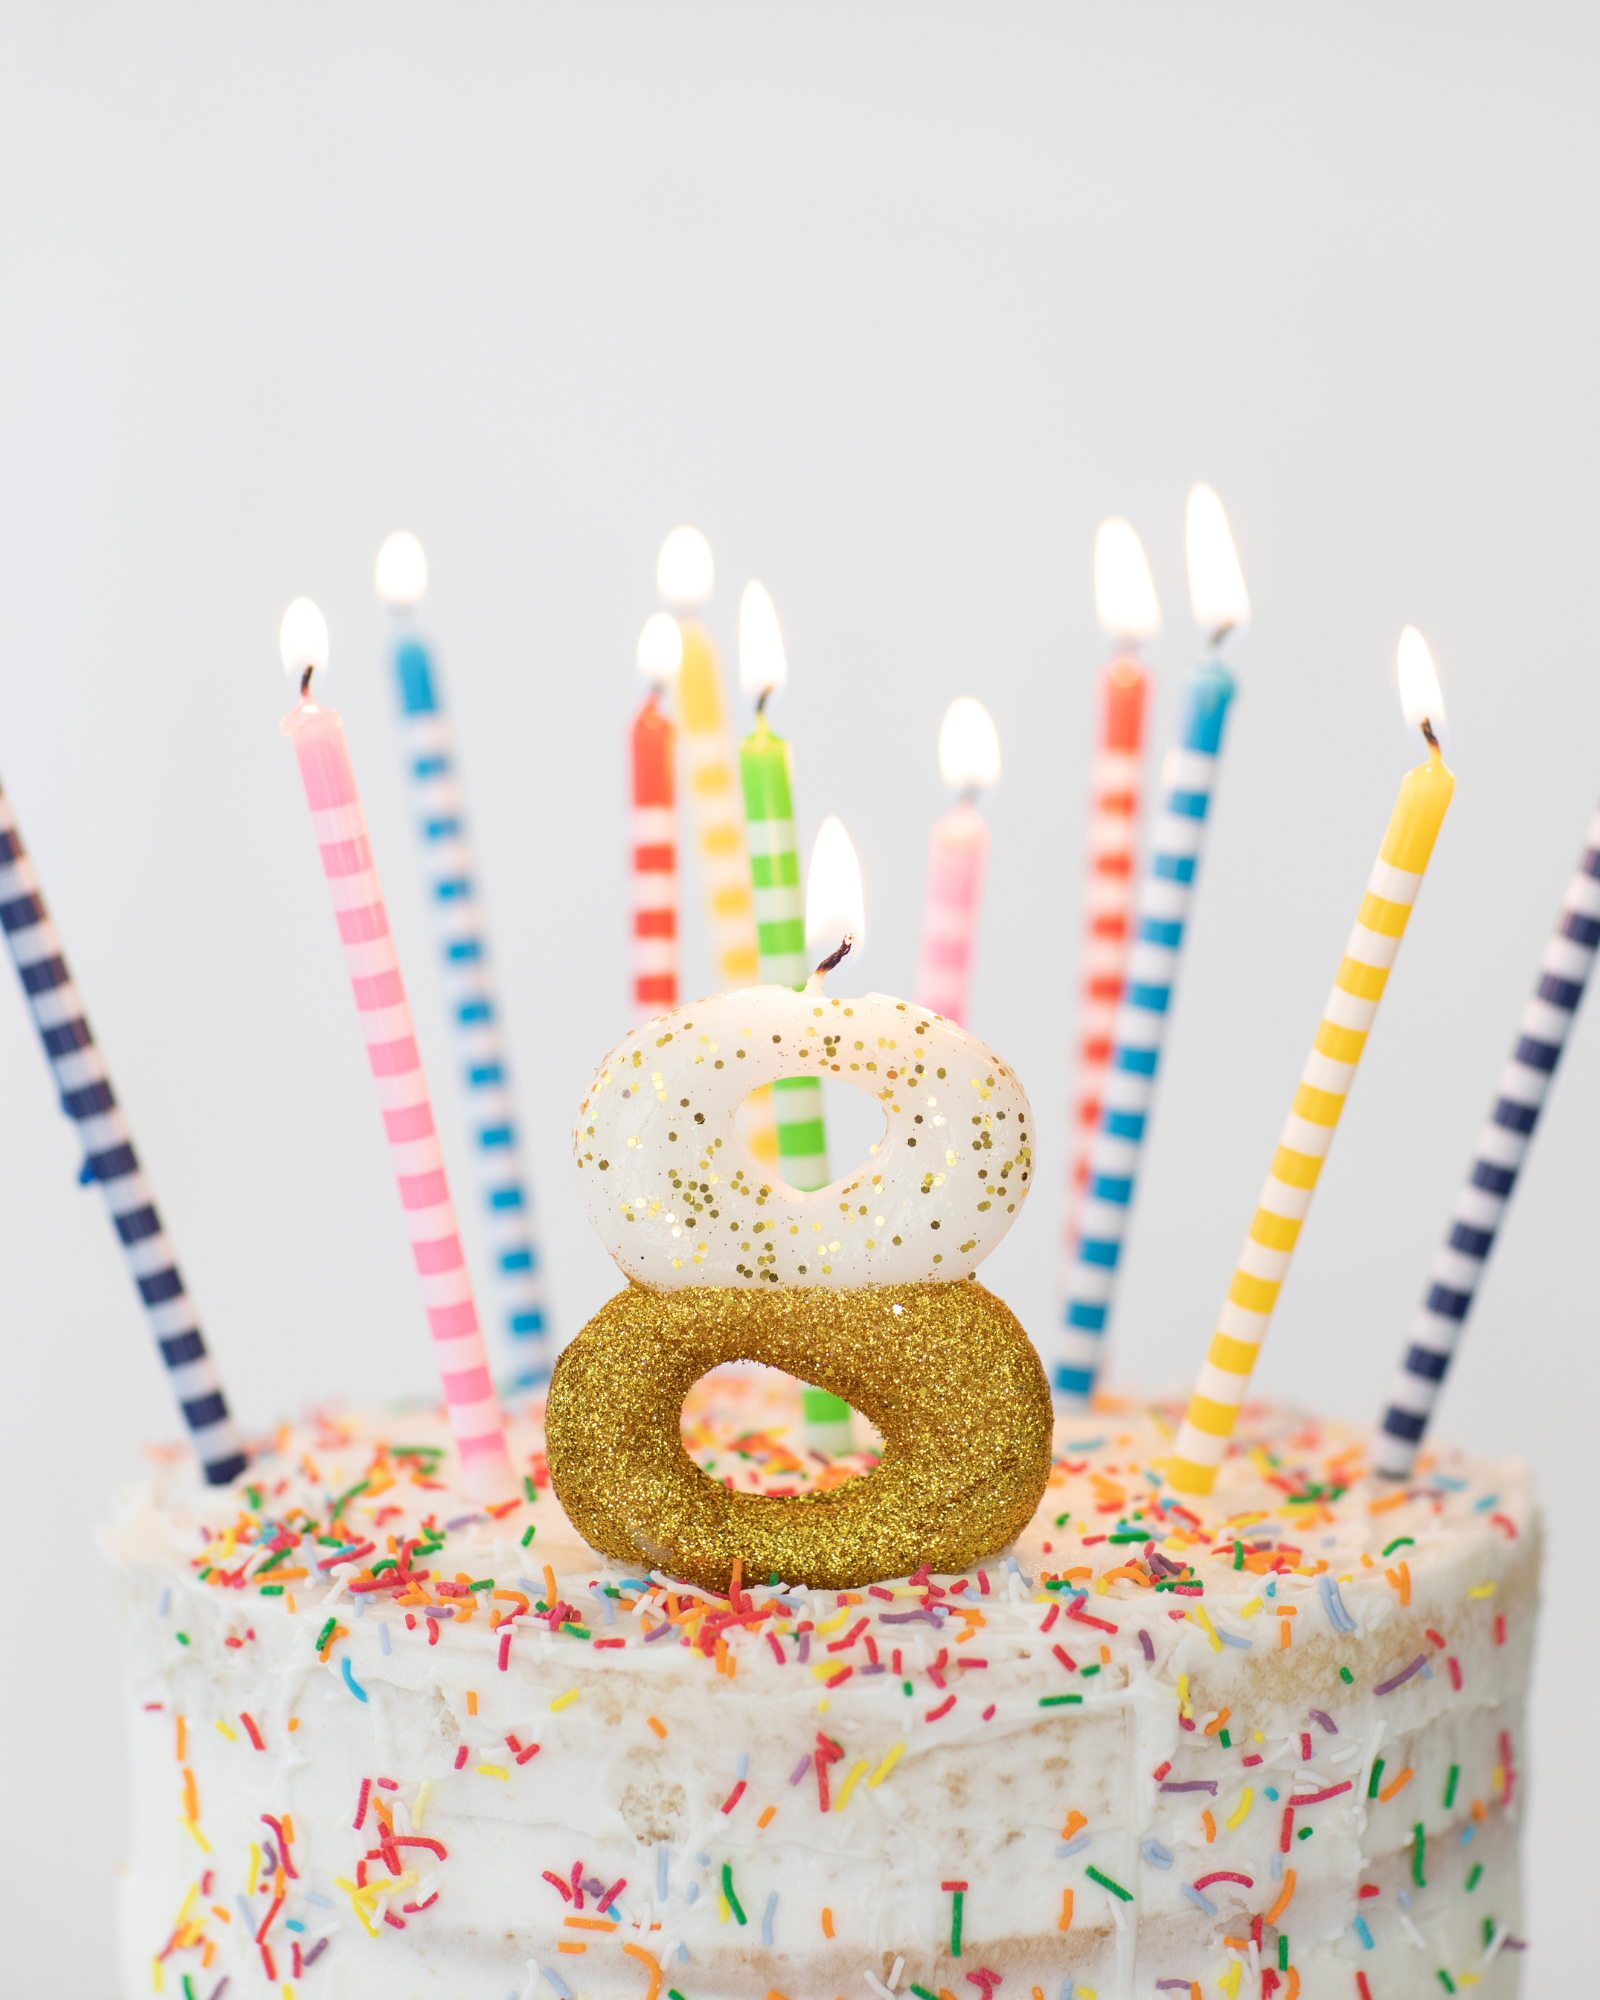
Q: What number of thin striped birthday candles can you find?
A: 11